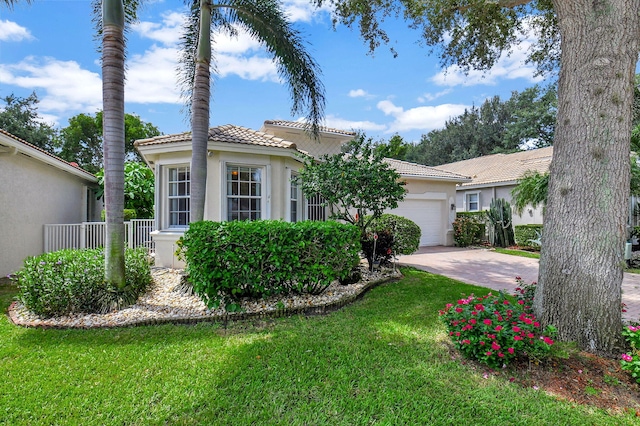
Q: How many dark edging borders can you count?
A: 1